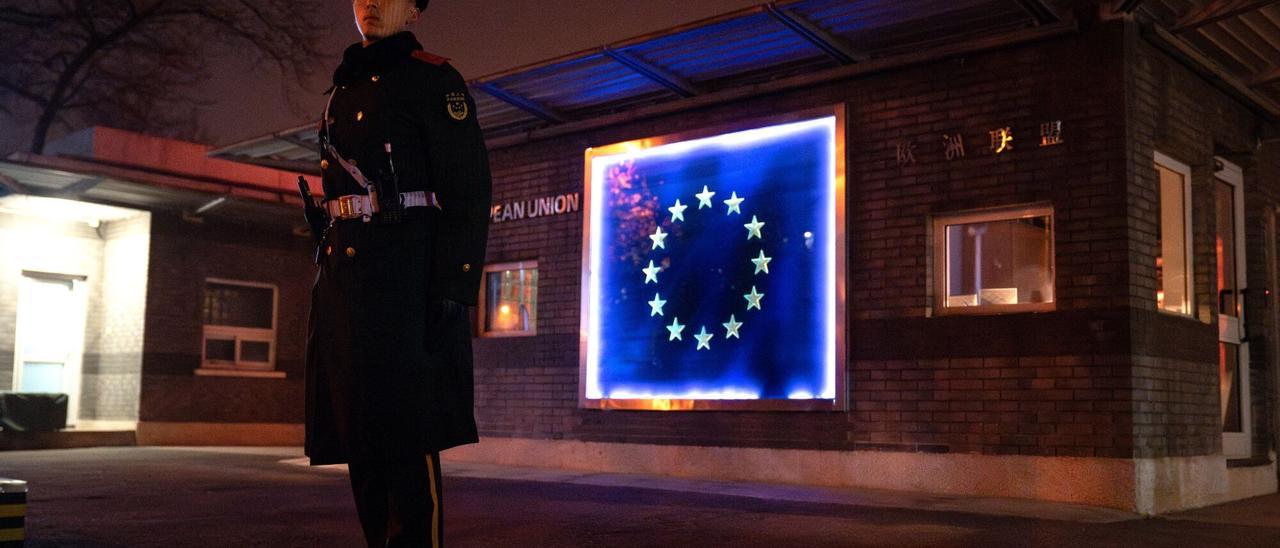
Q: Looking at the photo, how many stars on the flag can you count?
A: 12